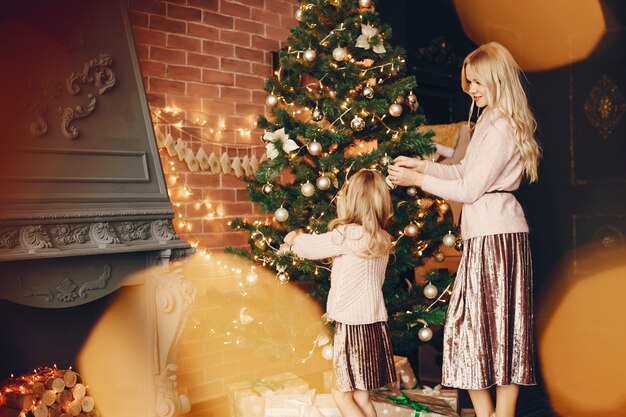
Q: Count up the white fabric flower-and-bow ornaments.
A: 2